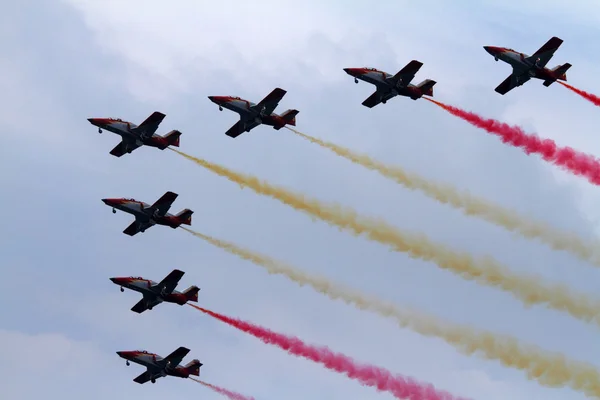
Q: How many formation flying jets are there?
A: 7